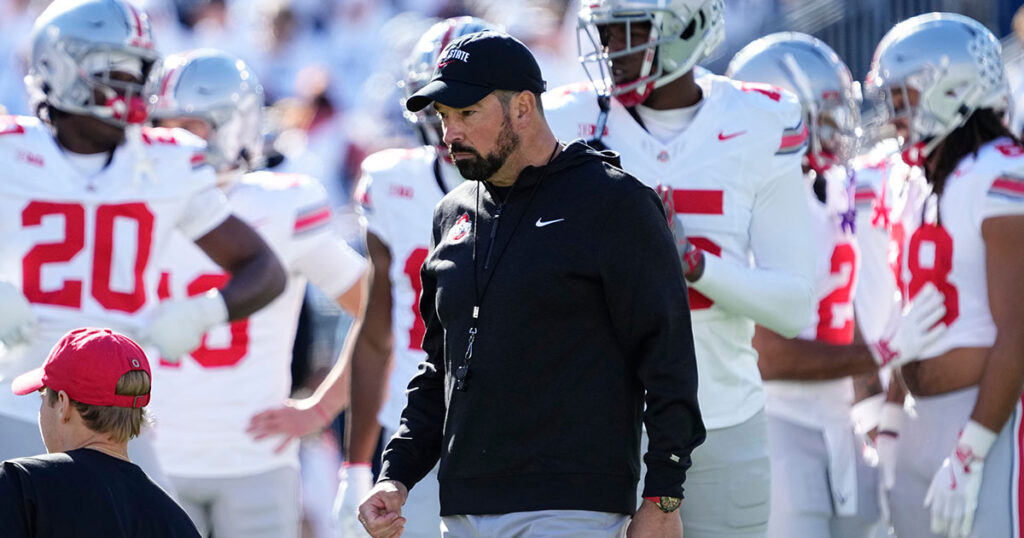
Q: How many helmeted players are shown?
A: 6